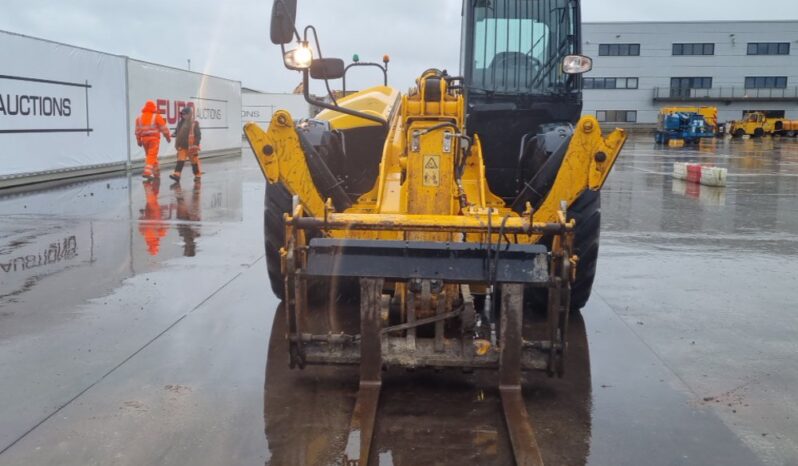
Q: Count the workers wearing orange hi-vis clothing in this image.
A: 2